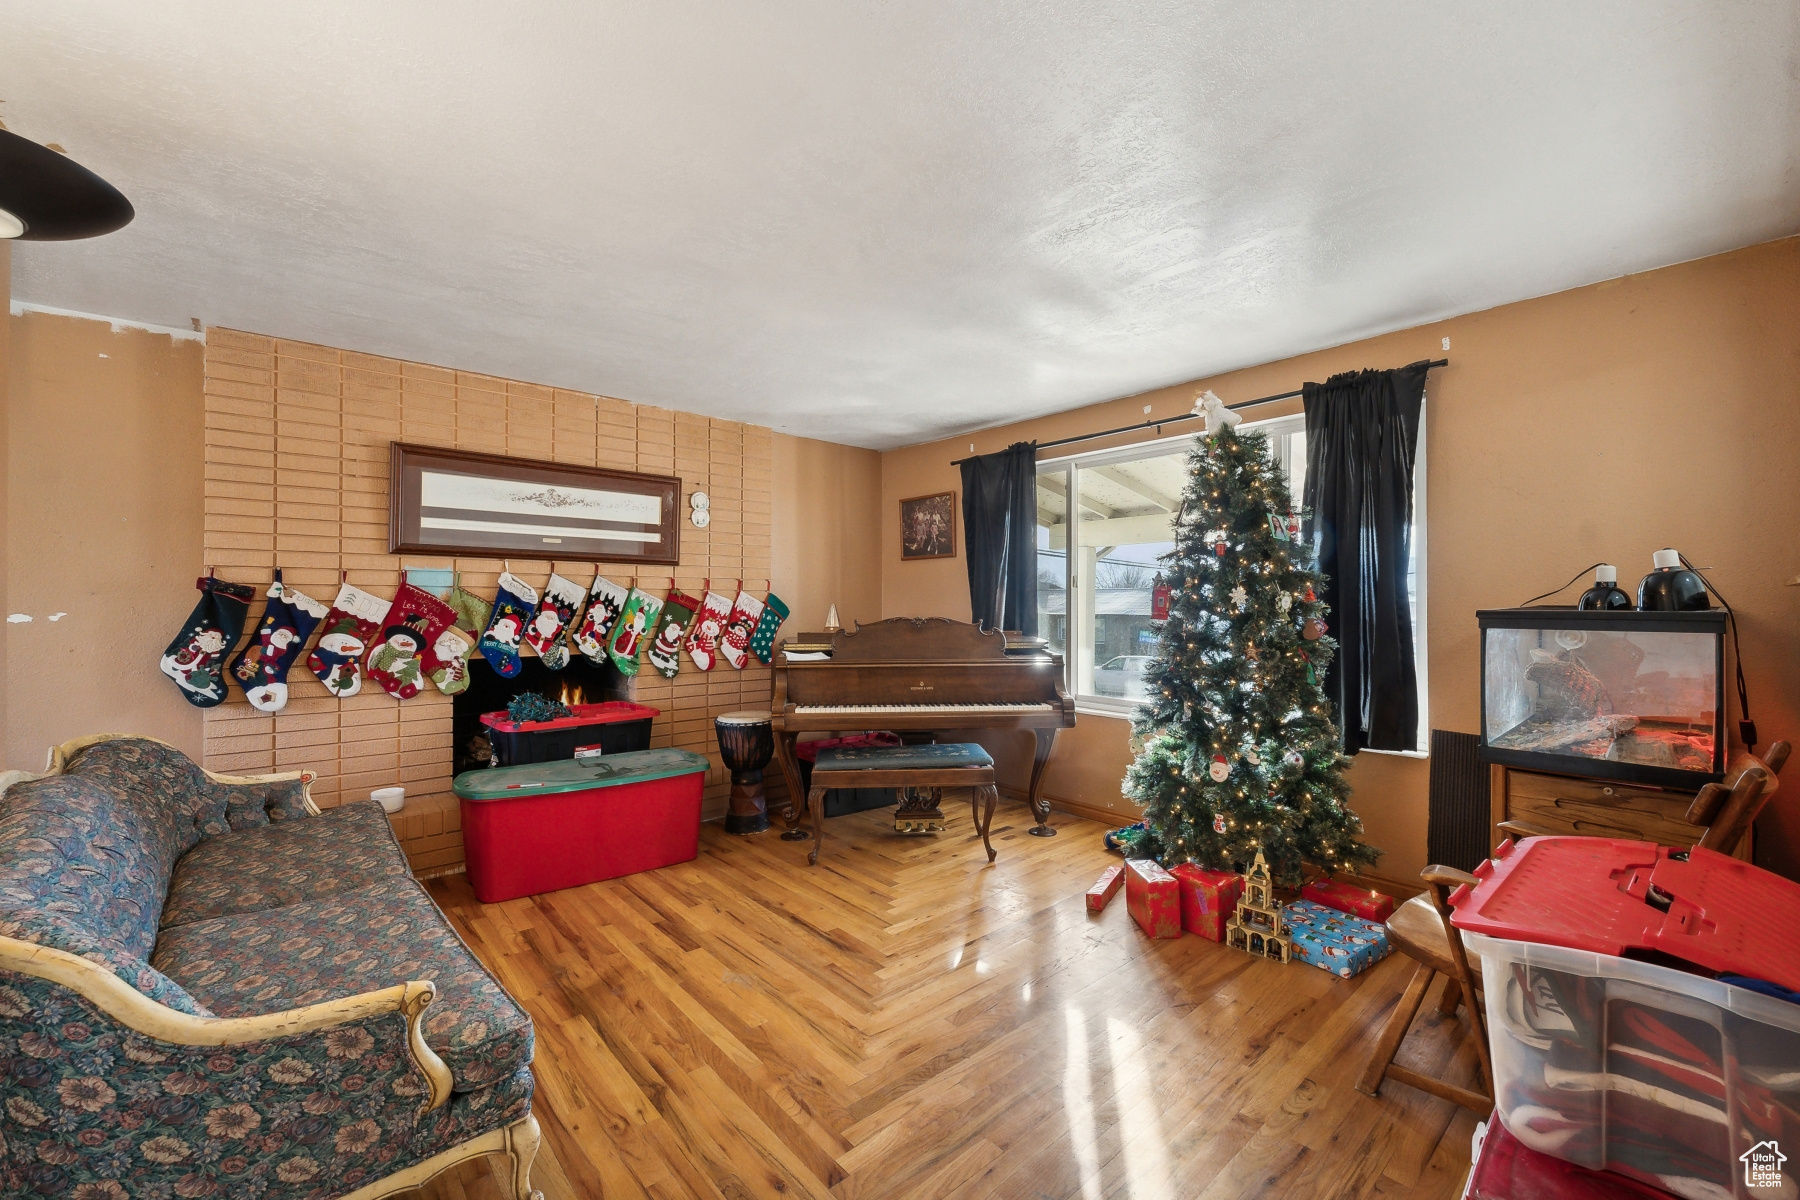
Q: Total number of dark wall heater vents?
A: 1